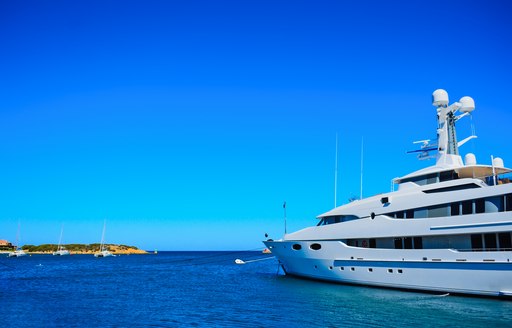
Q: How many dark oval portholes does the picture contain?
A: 2